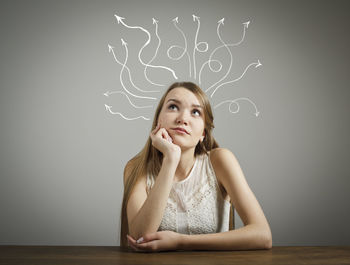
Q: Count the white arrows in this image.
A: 12